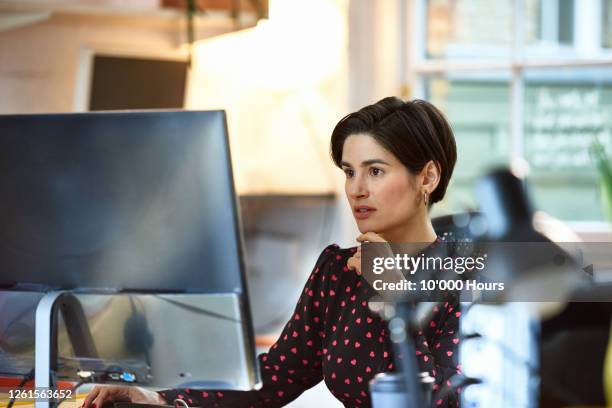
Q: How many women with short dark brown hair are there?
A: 1